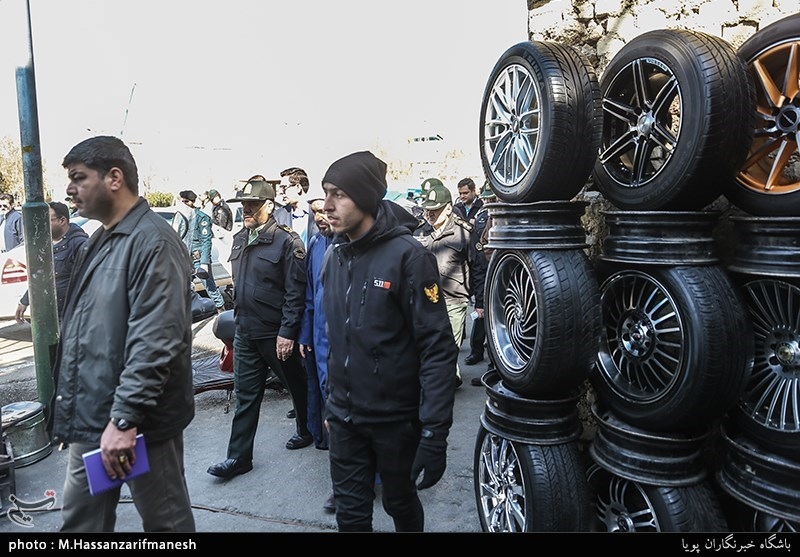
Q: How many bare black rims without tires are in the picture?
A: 6